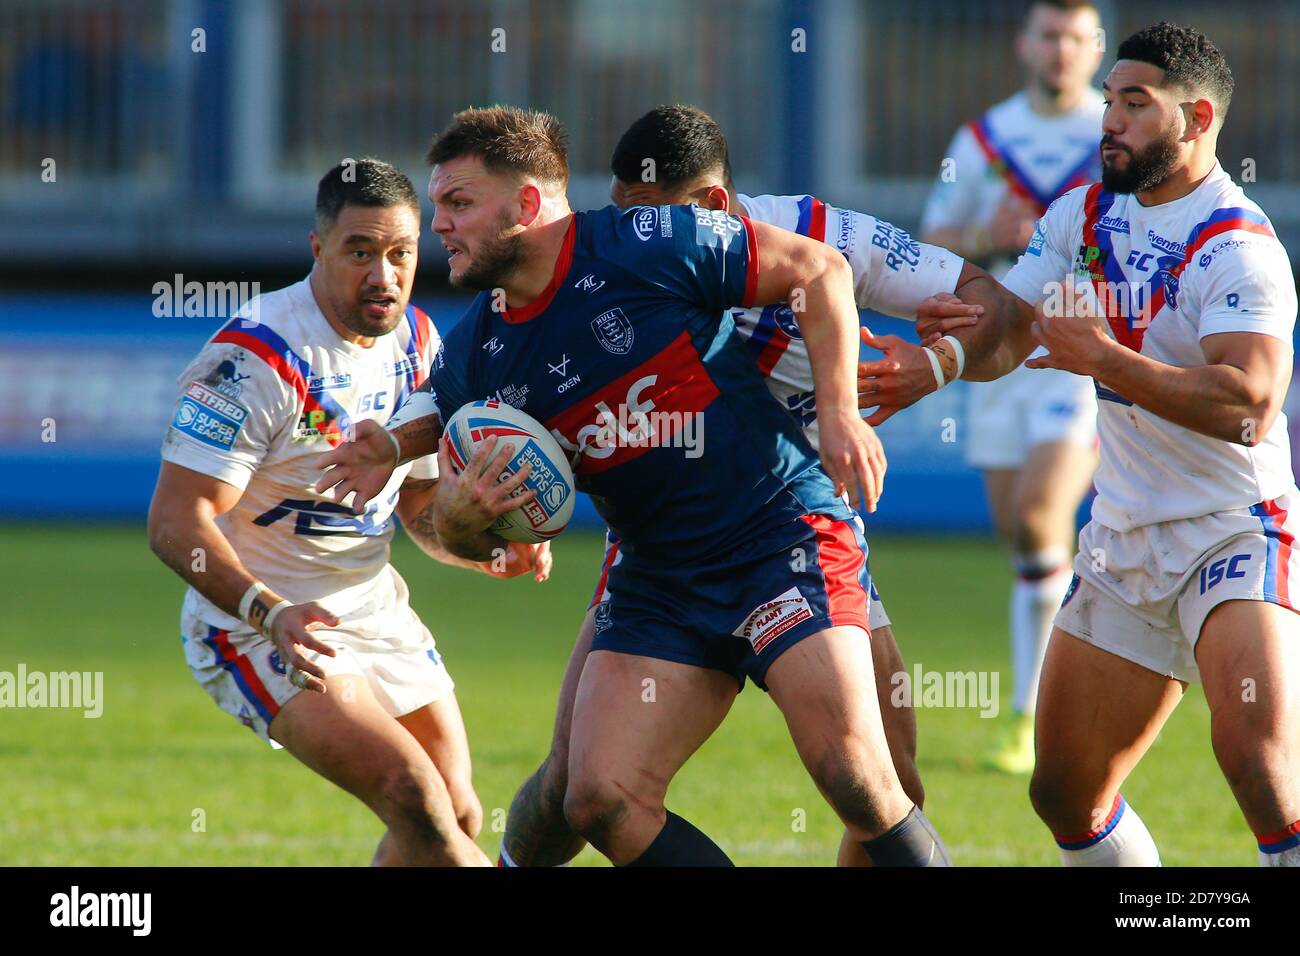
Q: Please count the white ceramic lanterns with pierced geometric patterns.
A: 0